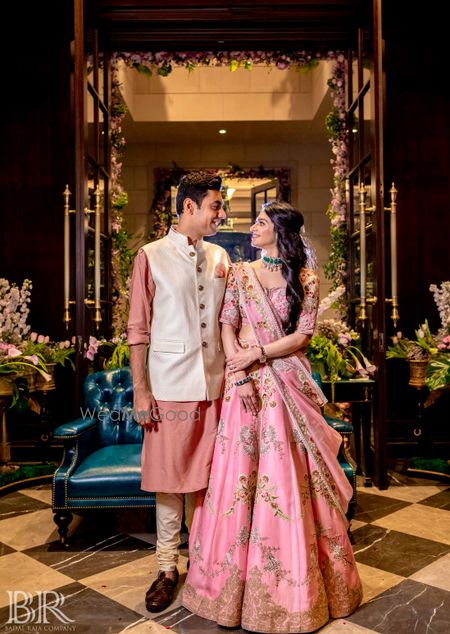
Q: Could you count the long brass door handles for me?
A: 4